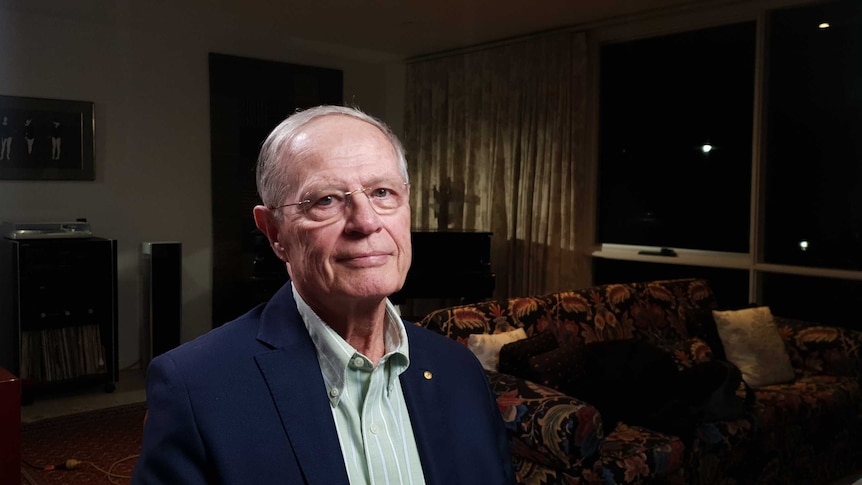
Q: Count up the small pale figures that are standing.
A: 3